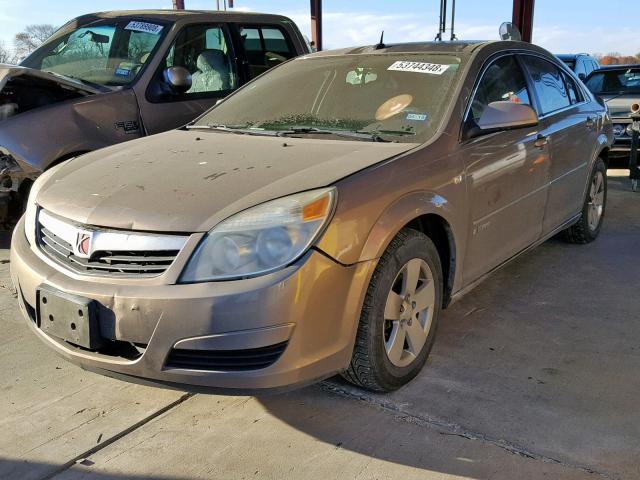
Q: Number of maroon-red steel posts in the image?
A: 3